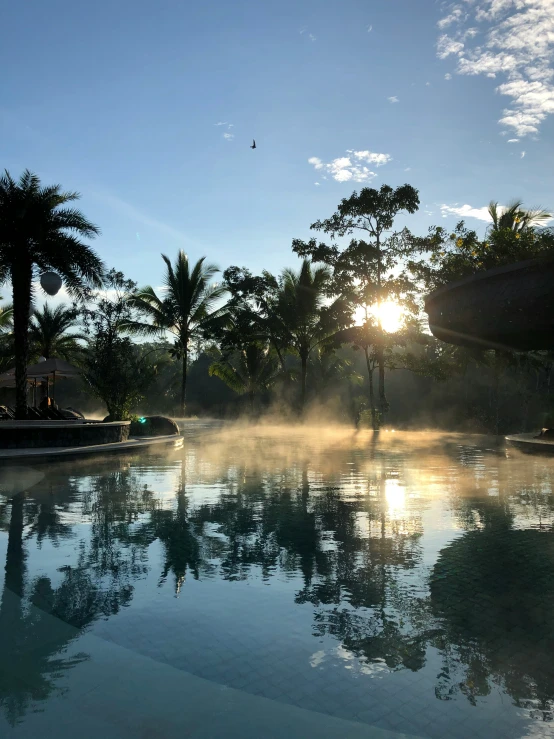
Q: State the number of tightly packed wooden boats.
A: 0